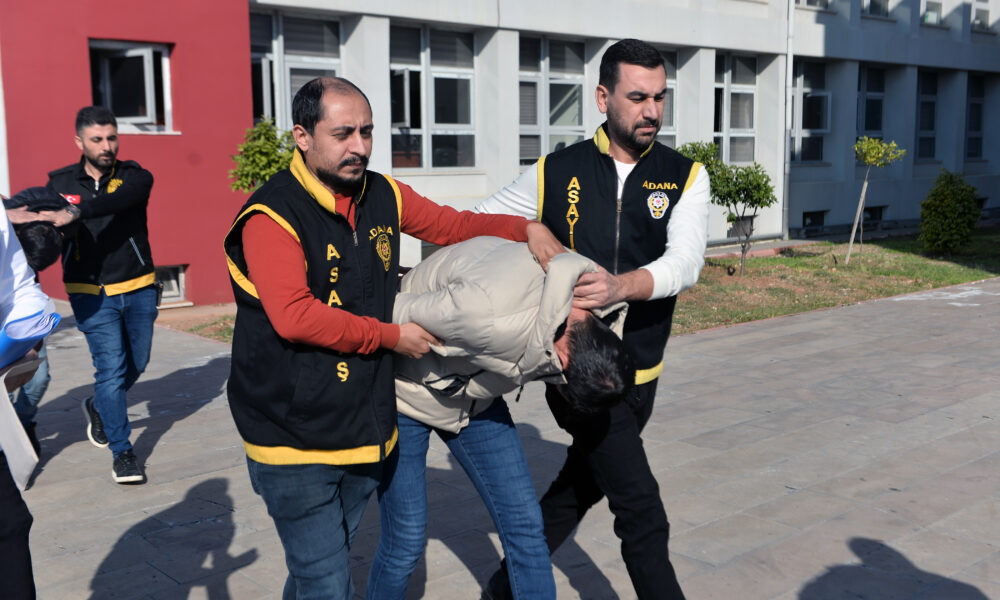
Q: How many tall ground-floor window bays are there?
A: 9